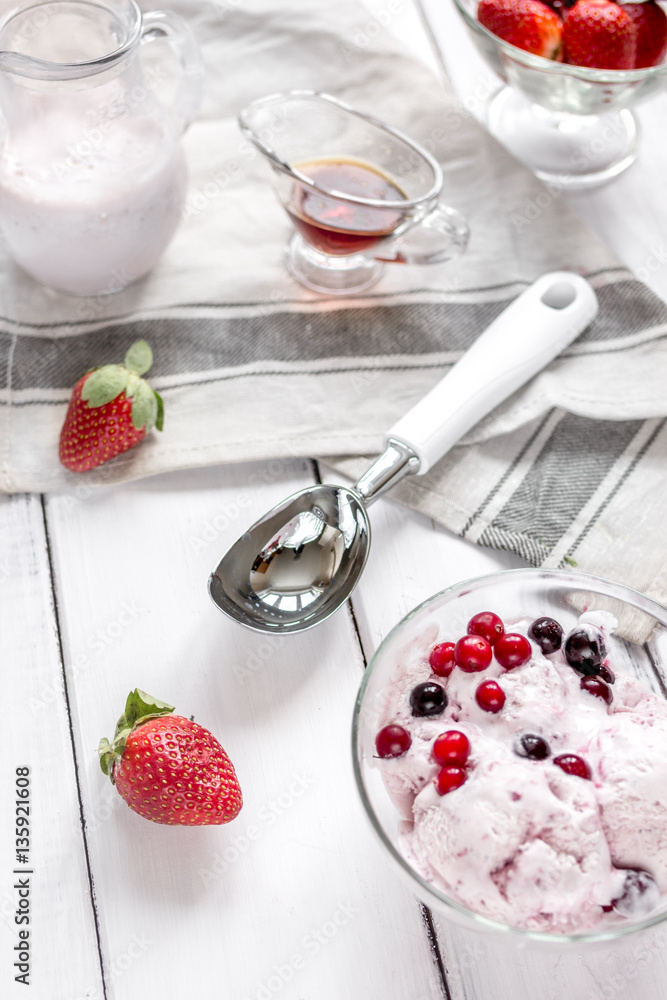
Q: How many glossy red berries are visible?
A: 10